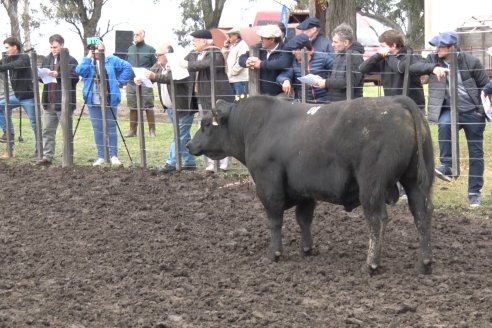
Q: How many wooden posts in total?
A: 12